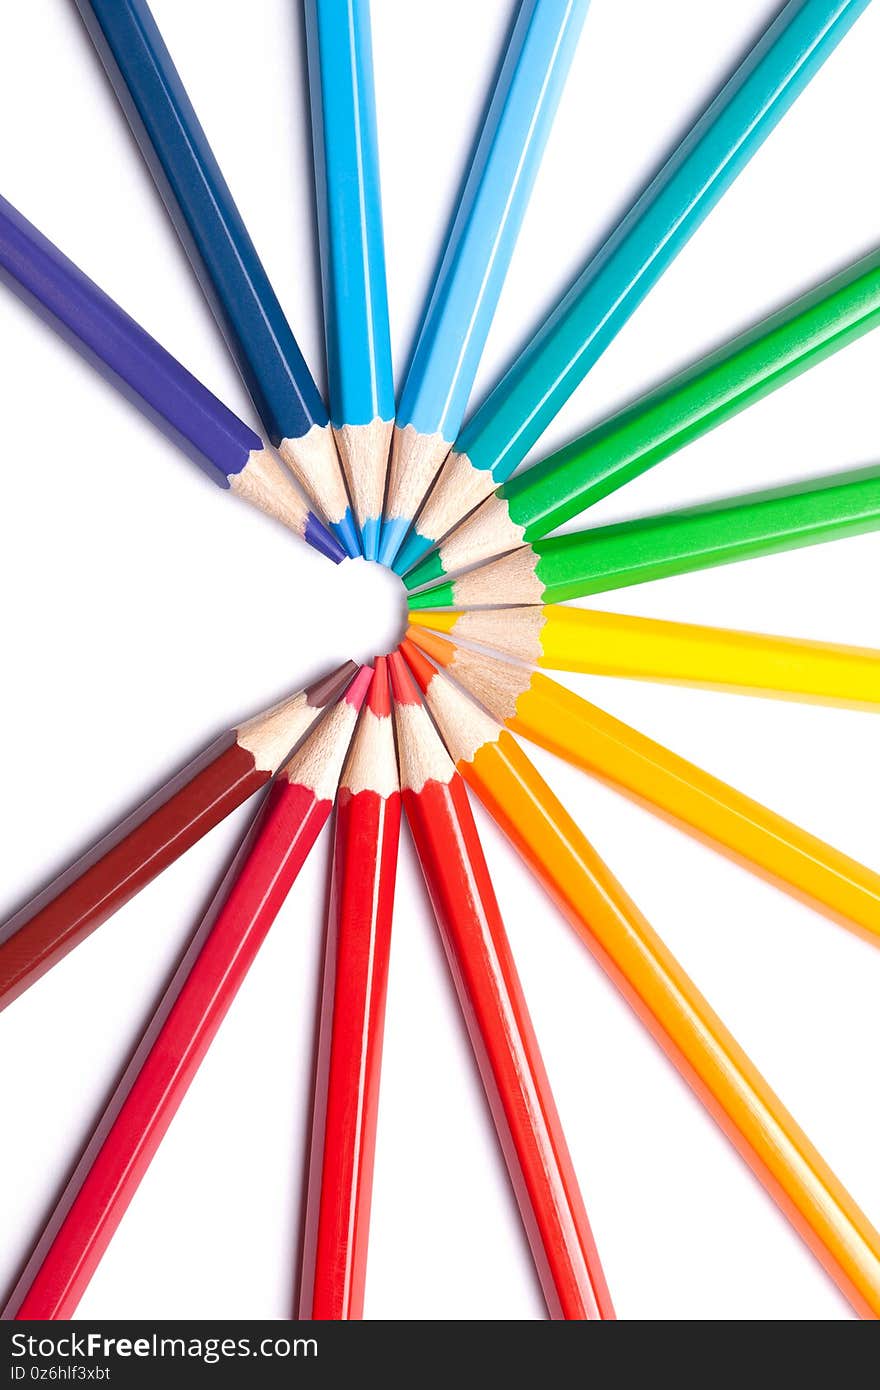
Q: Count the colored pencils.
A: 14